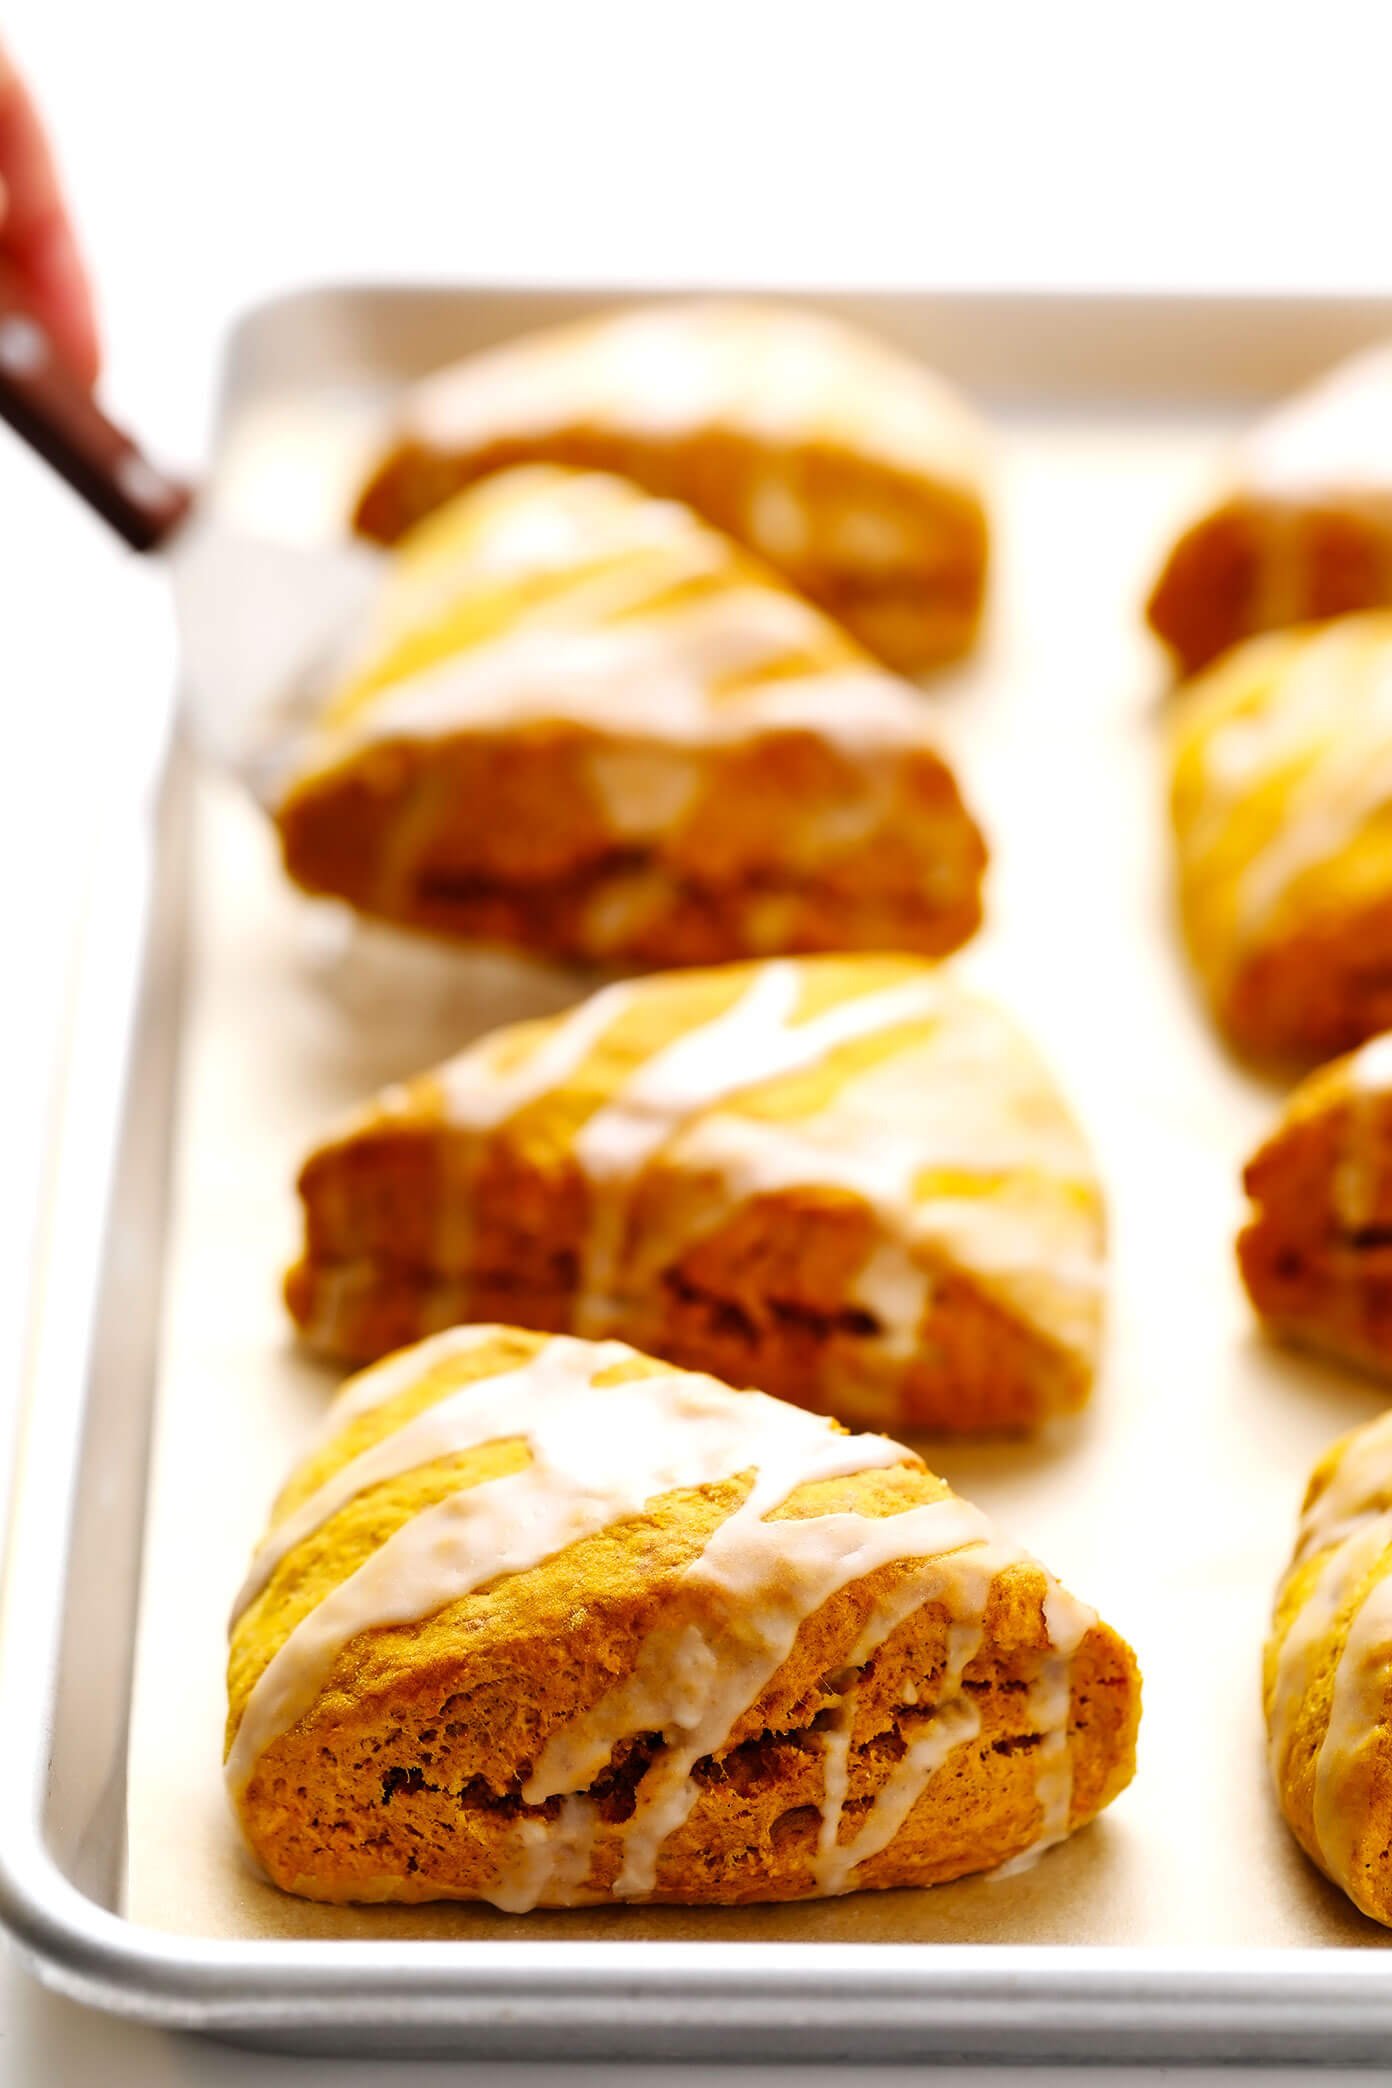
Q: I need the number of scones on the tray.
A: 8